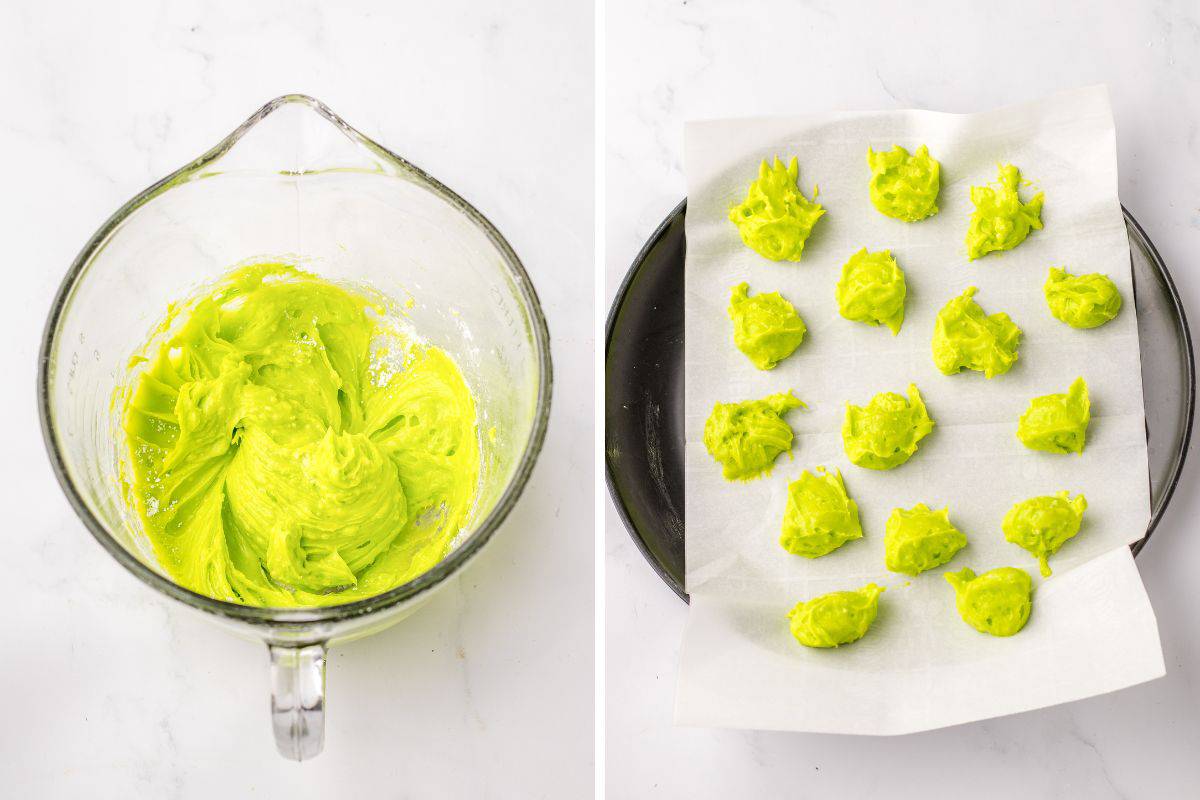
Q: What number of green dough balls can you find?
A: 15